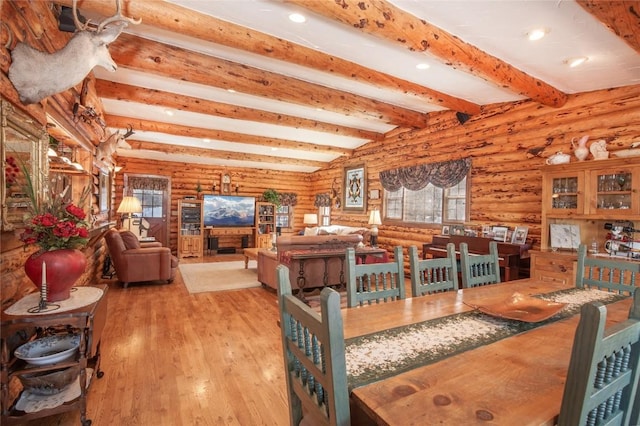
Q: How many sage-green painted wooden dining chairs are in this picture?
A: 6